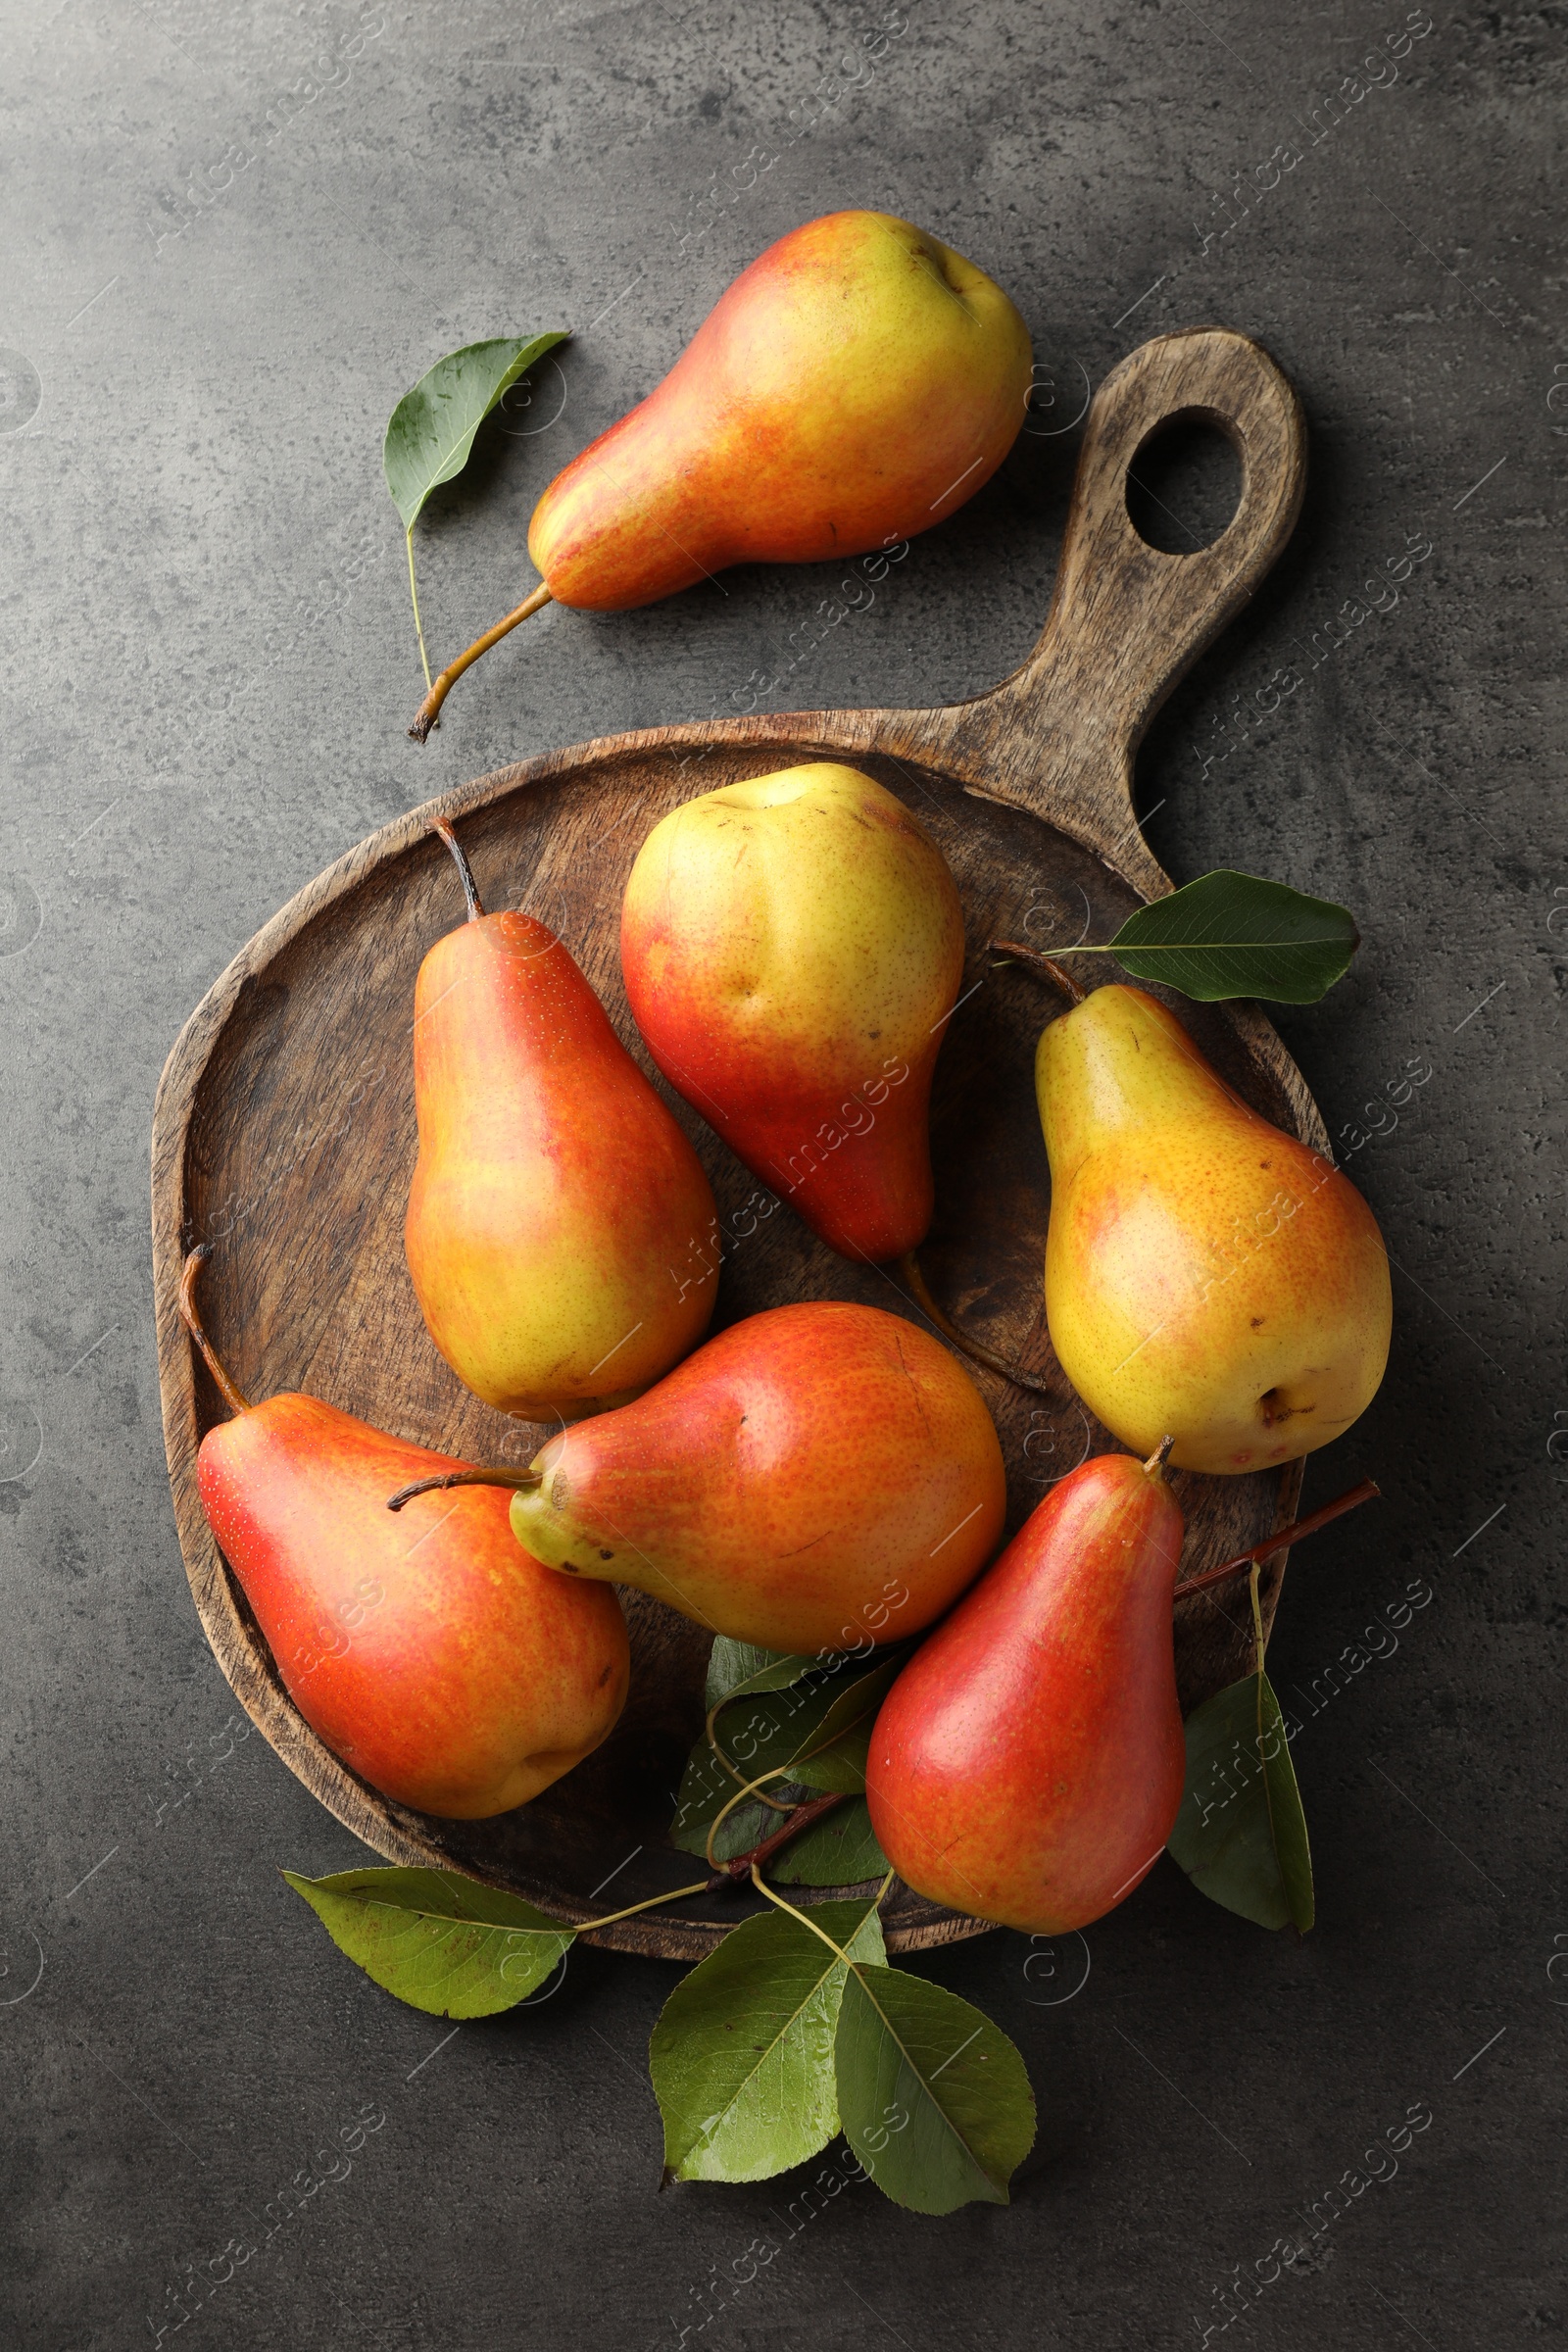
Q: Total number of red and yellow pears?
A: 7